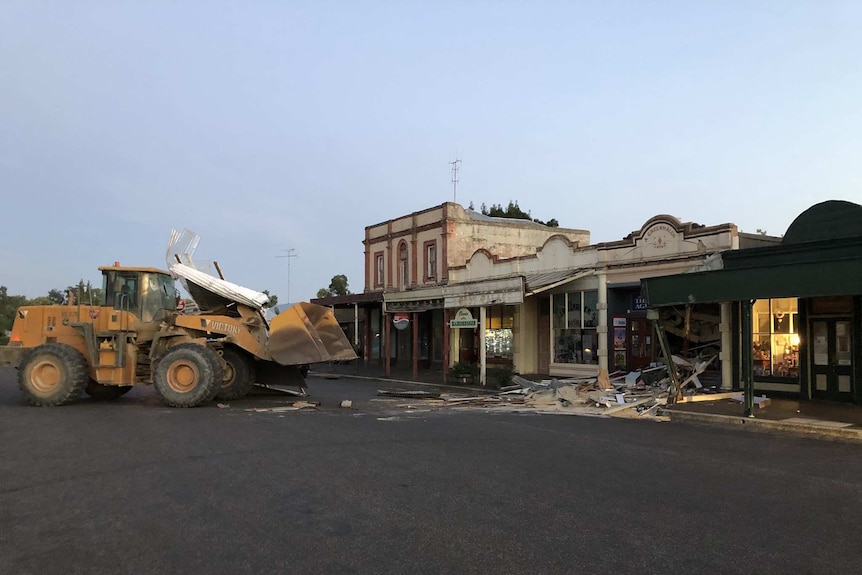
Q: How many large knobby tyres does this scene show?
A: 4